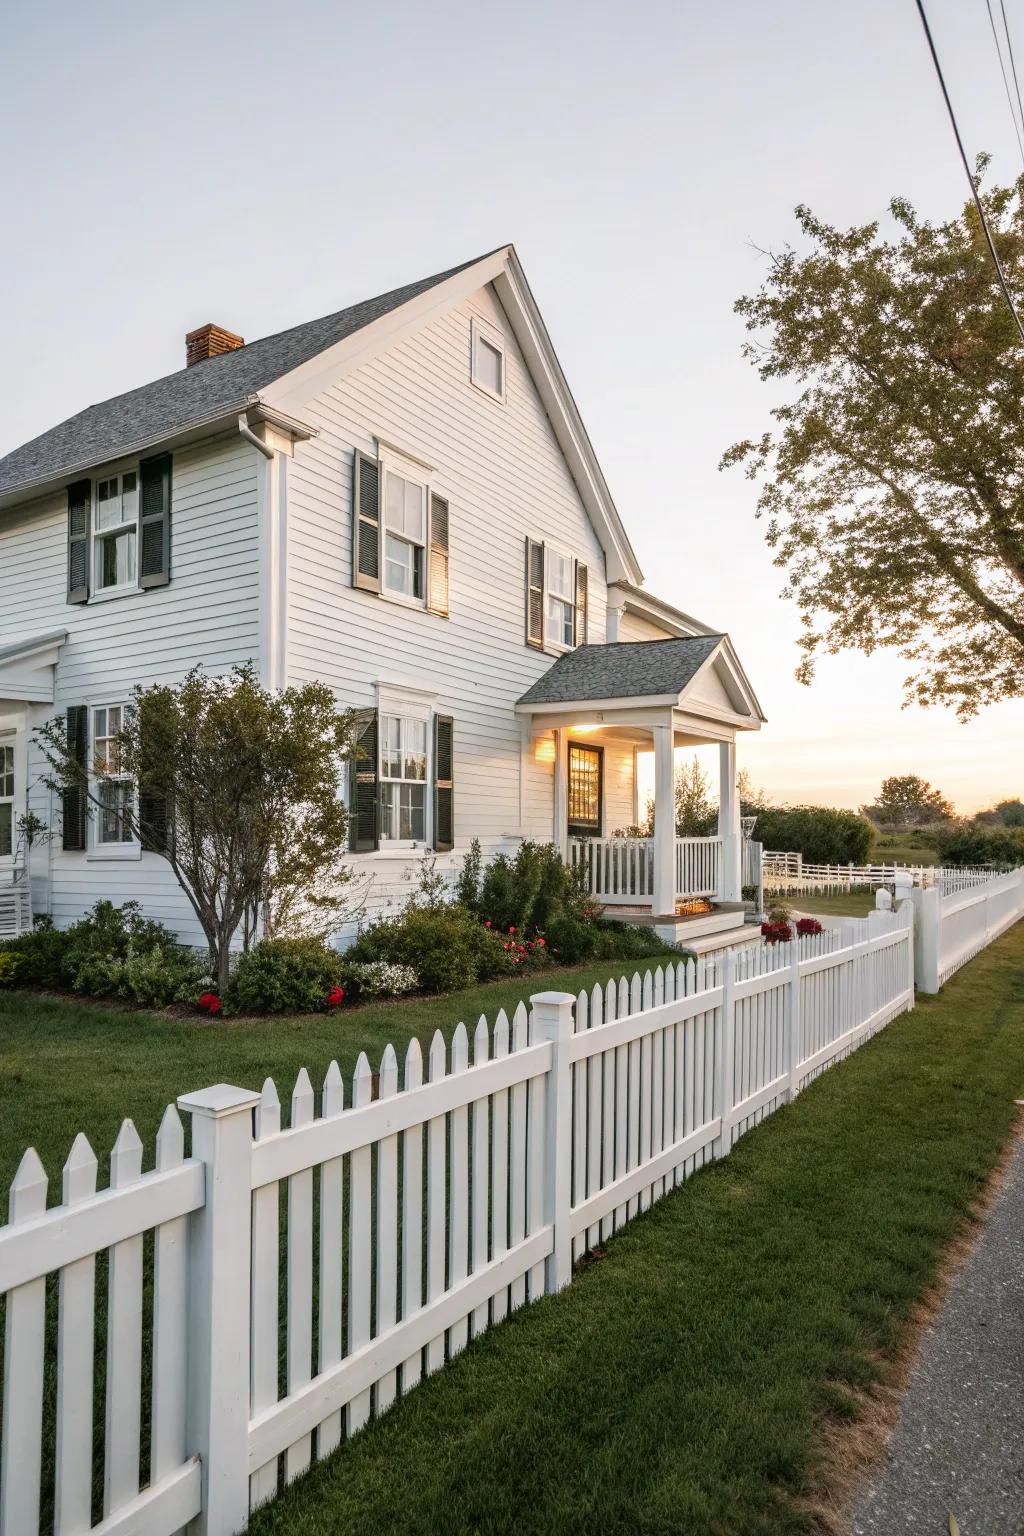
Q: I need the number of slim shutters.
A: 10